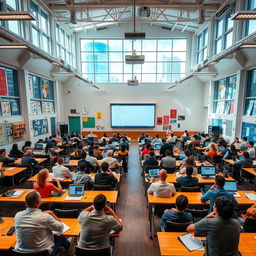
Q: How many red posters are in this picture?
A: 4